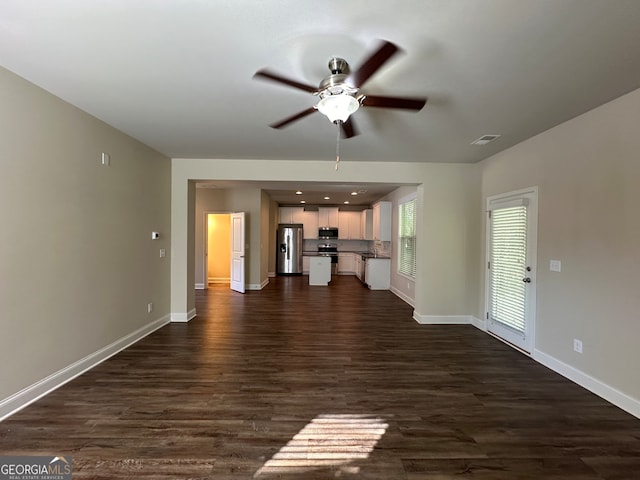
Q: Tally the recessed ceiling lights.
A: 5